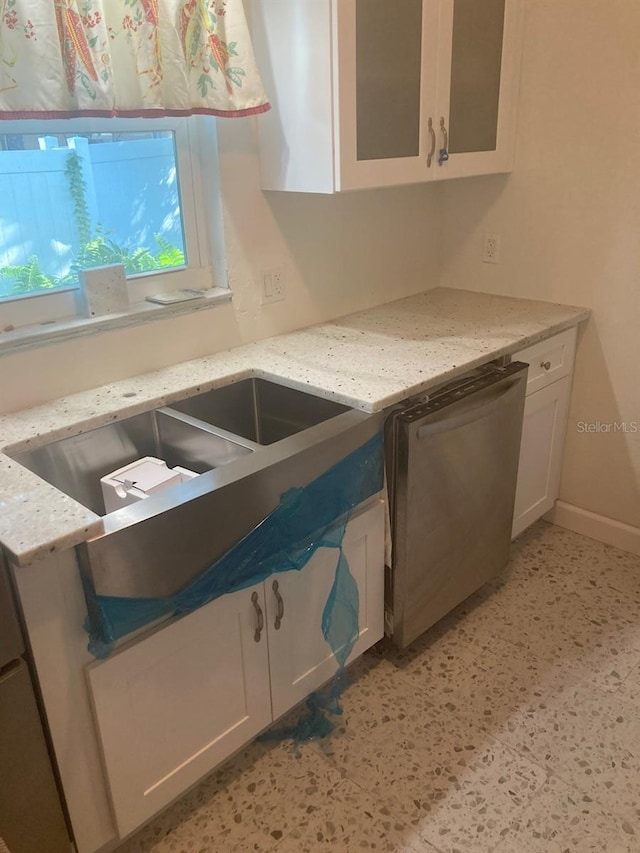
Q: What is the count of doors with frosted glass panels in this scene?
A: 2